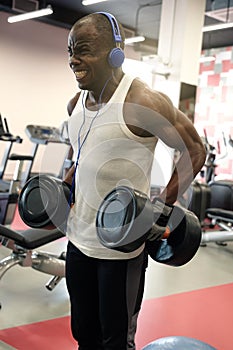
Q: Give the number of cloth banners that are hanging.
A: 0